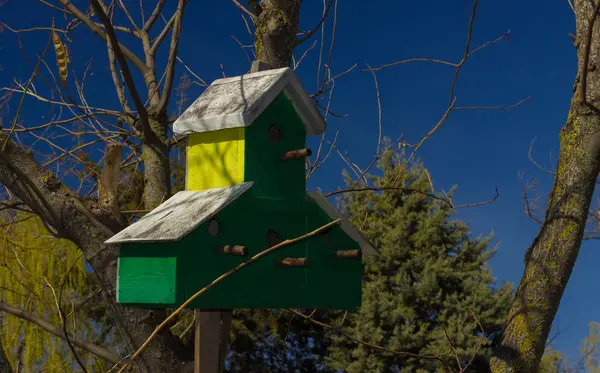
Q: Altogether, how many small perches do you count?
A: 4